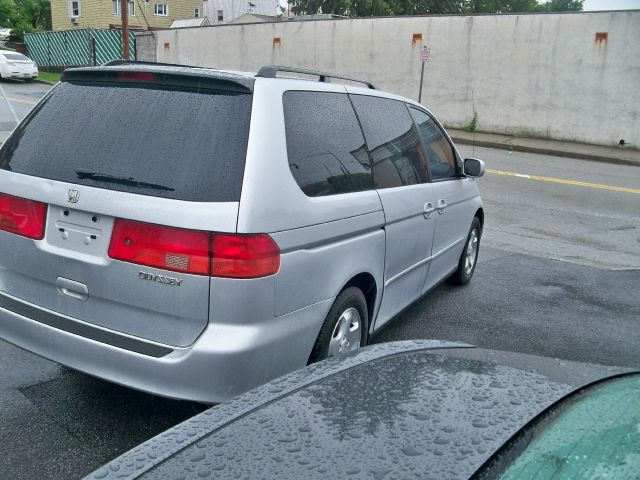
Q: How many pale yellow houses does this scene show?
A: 1